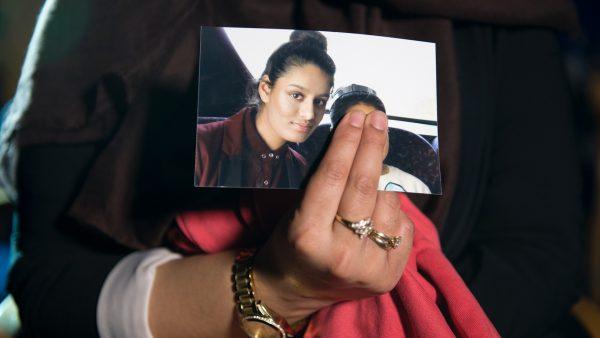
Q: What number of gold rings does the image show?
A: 2